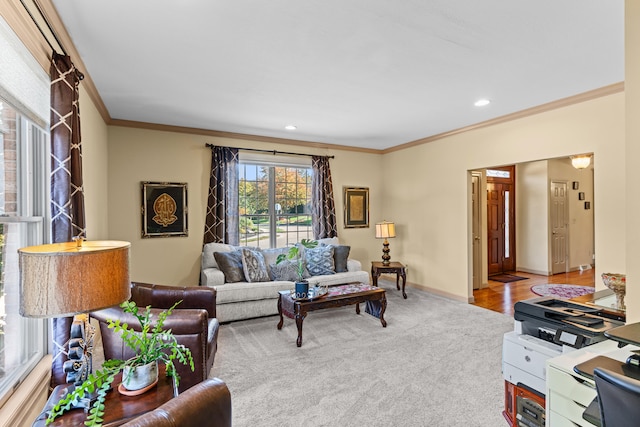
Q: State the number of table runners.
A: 1